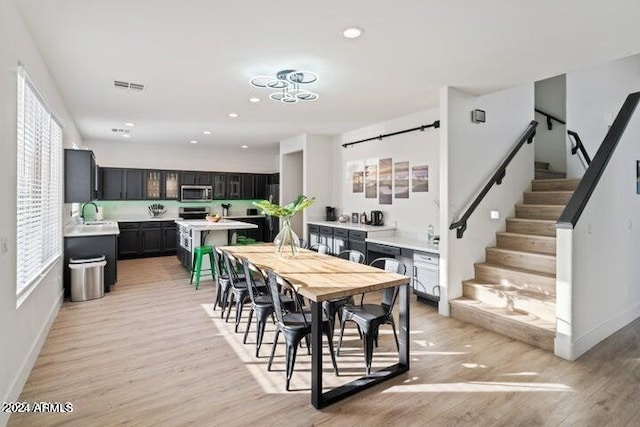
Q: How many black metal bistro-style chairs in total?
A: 8